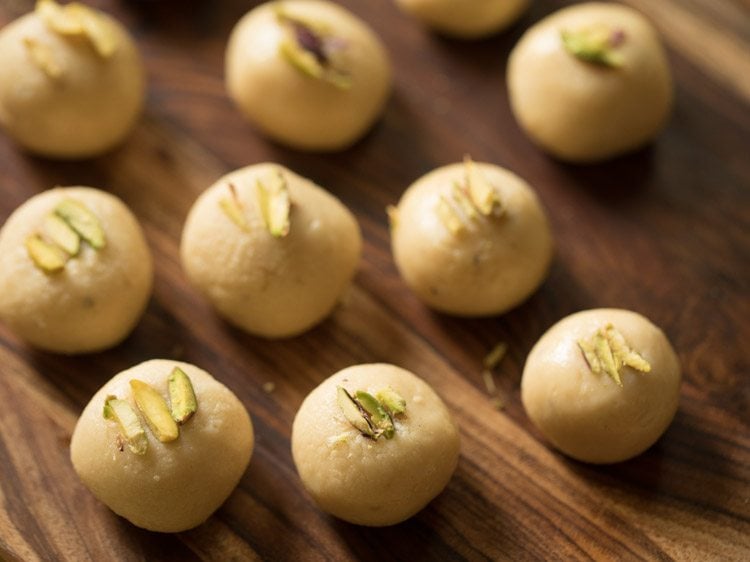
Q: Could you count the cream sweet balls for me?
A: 10